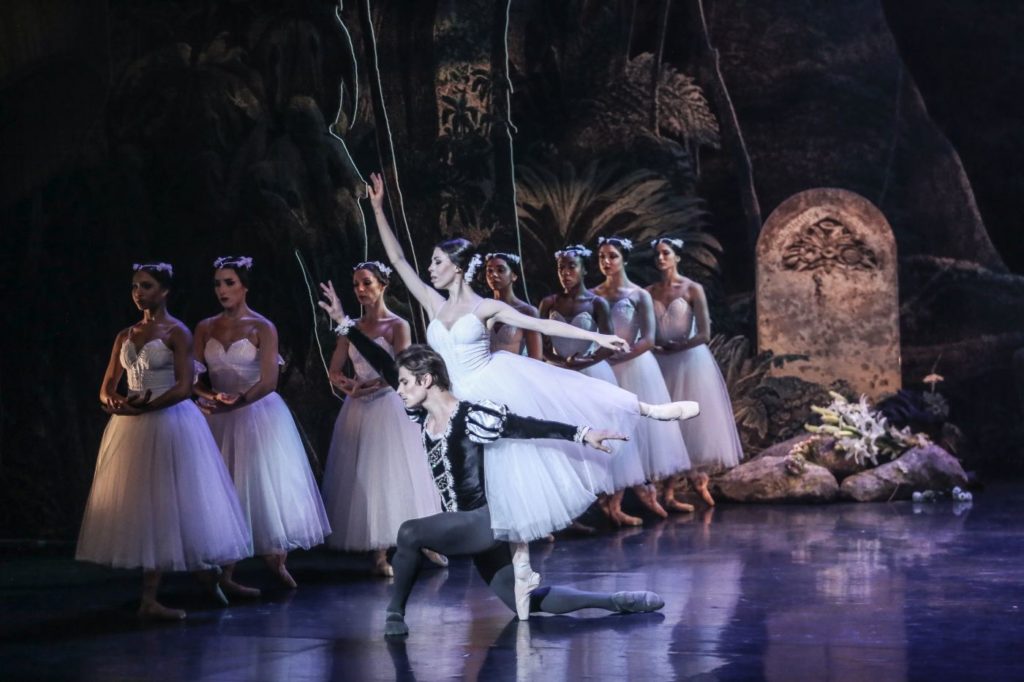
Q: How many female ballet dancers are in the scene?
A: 8